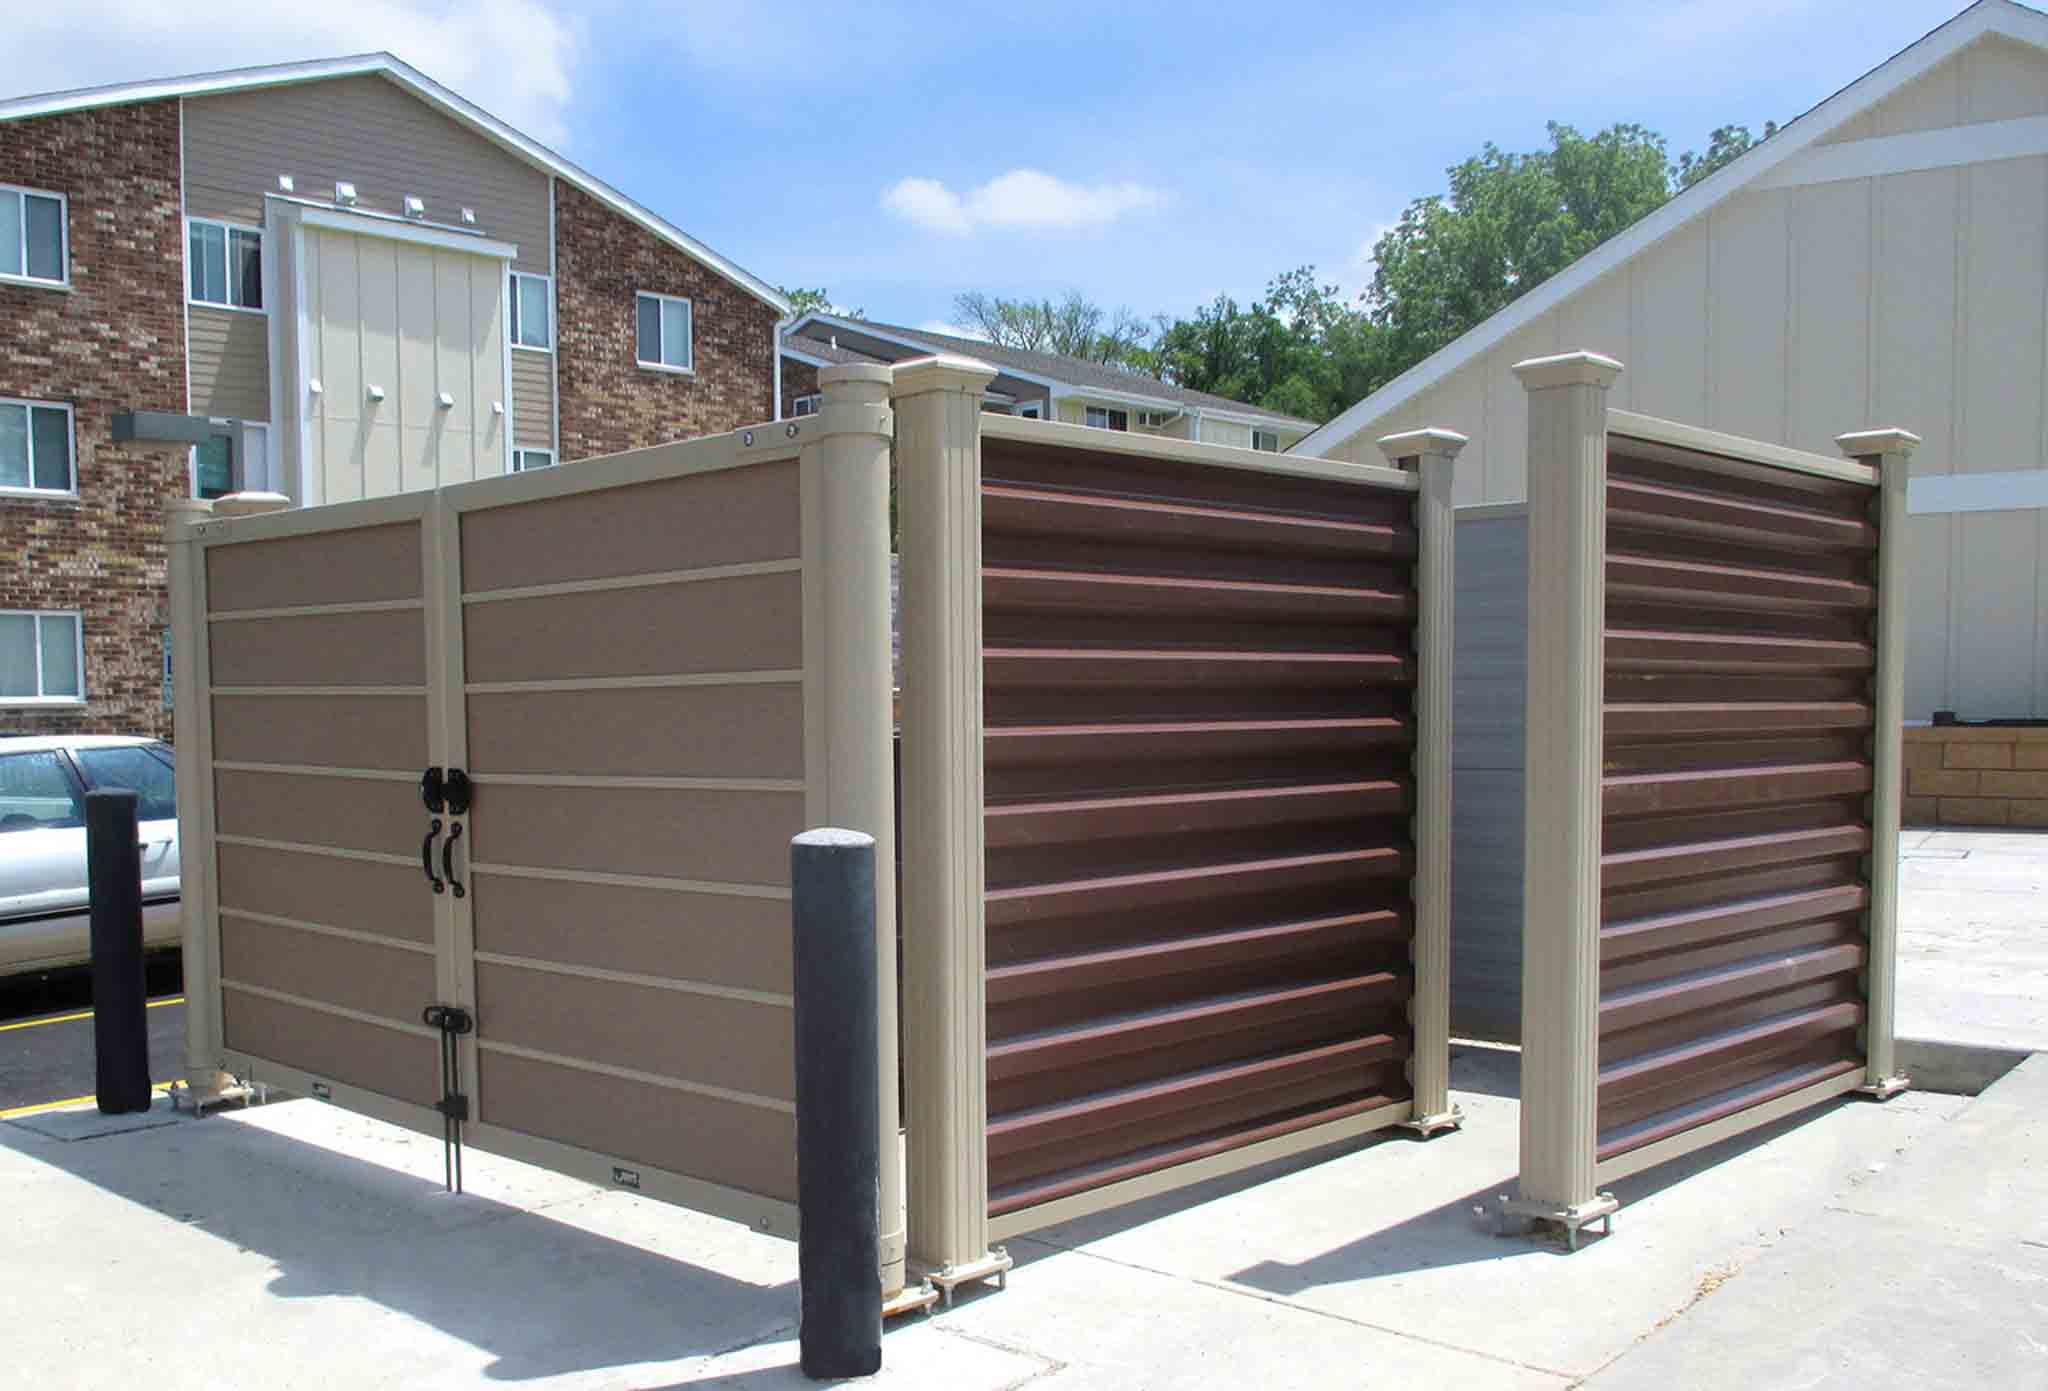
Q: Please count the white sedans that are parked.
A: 1